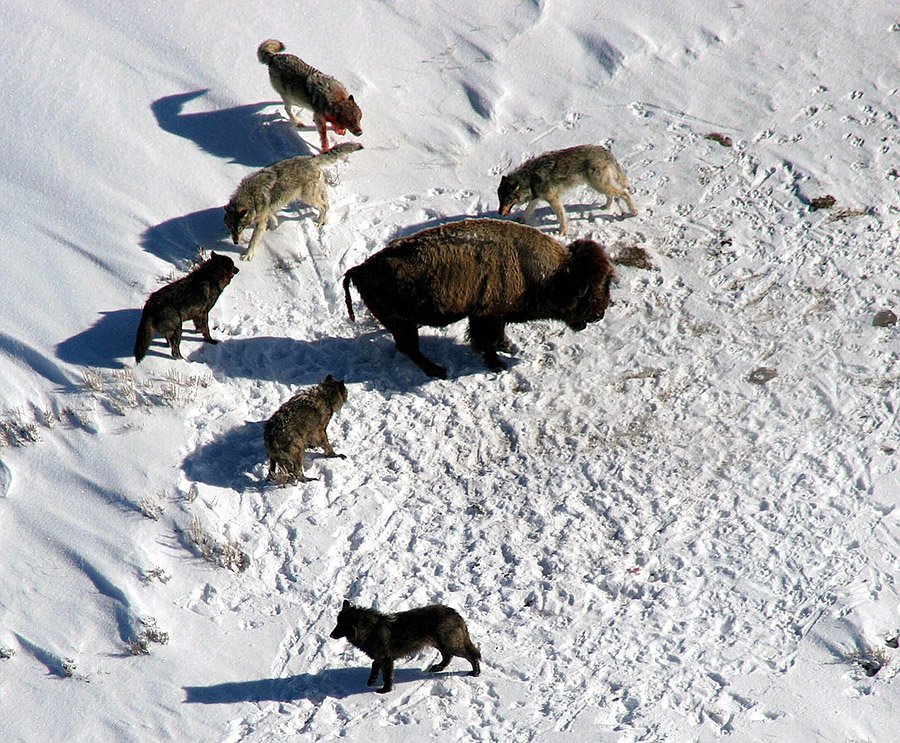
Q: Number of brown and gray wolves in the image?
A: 4